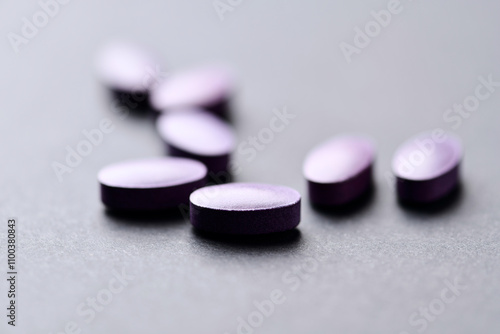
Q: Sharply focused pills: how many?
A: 1